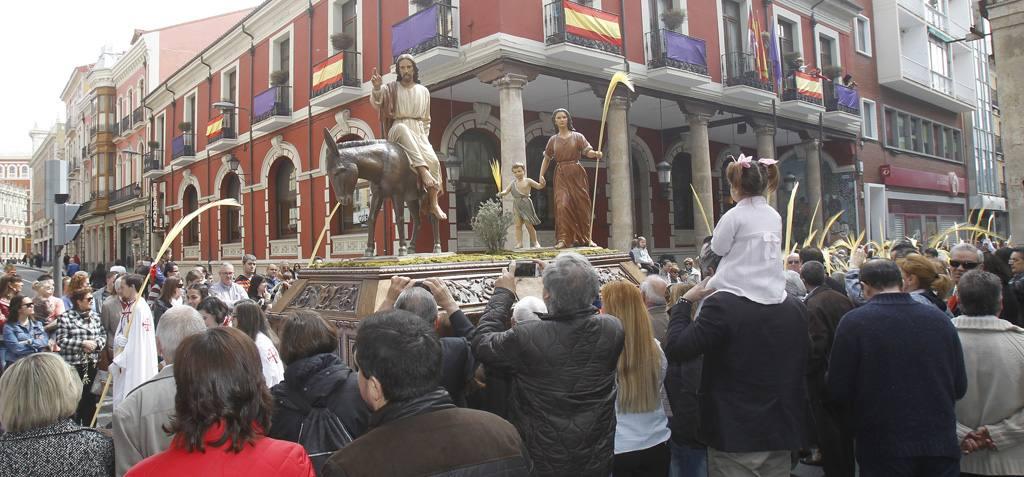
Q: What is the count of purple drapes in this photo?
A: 5